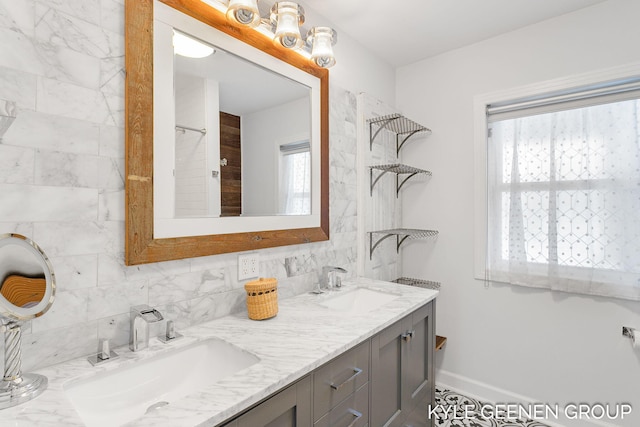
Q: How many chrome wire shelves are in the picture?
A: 4